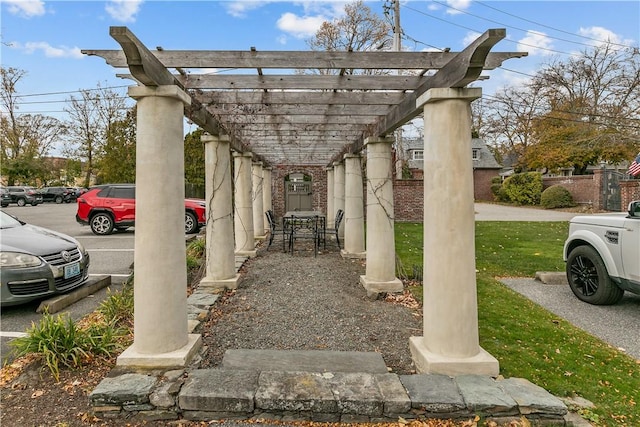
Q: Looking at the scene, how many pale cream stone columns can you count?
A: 10